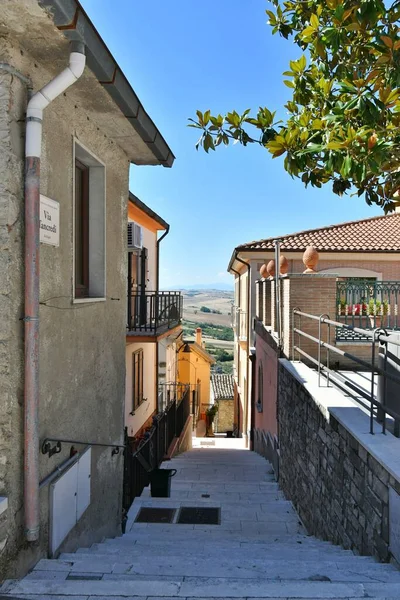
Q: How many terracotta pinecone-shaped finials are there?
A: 4